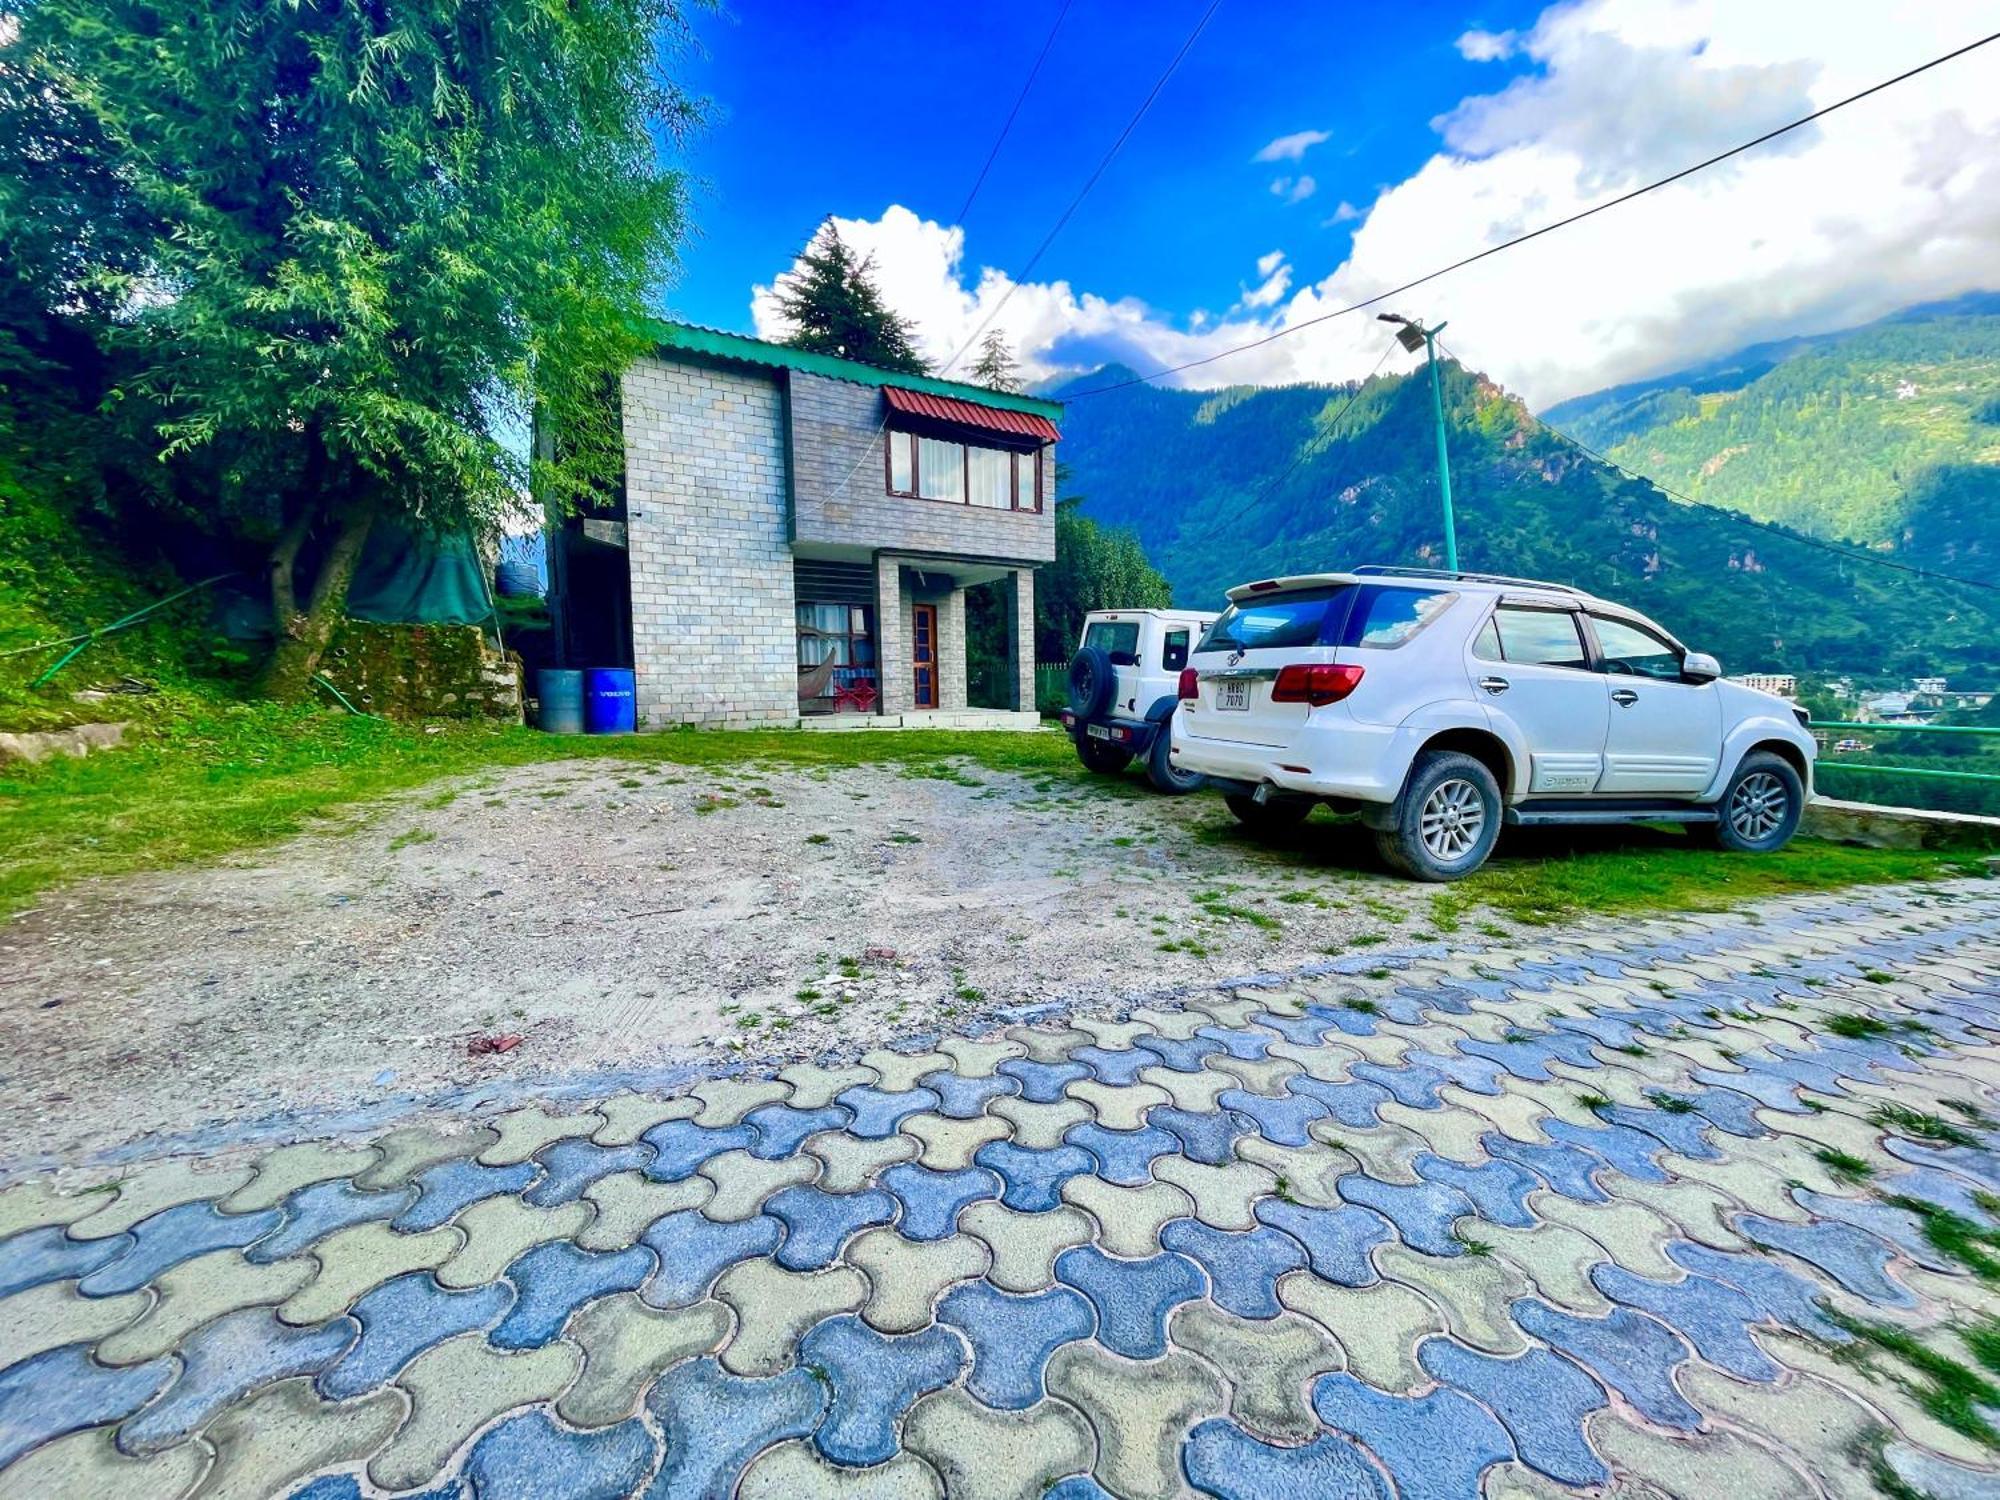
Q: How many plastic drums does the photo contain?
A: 2